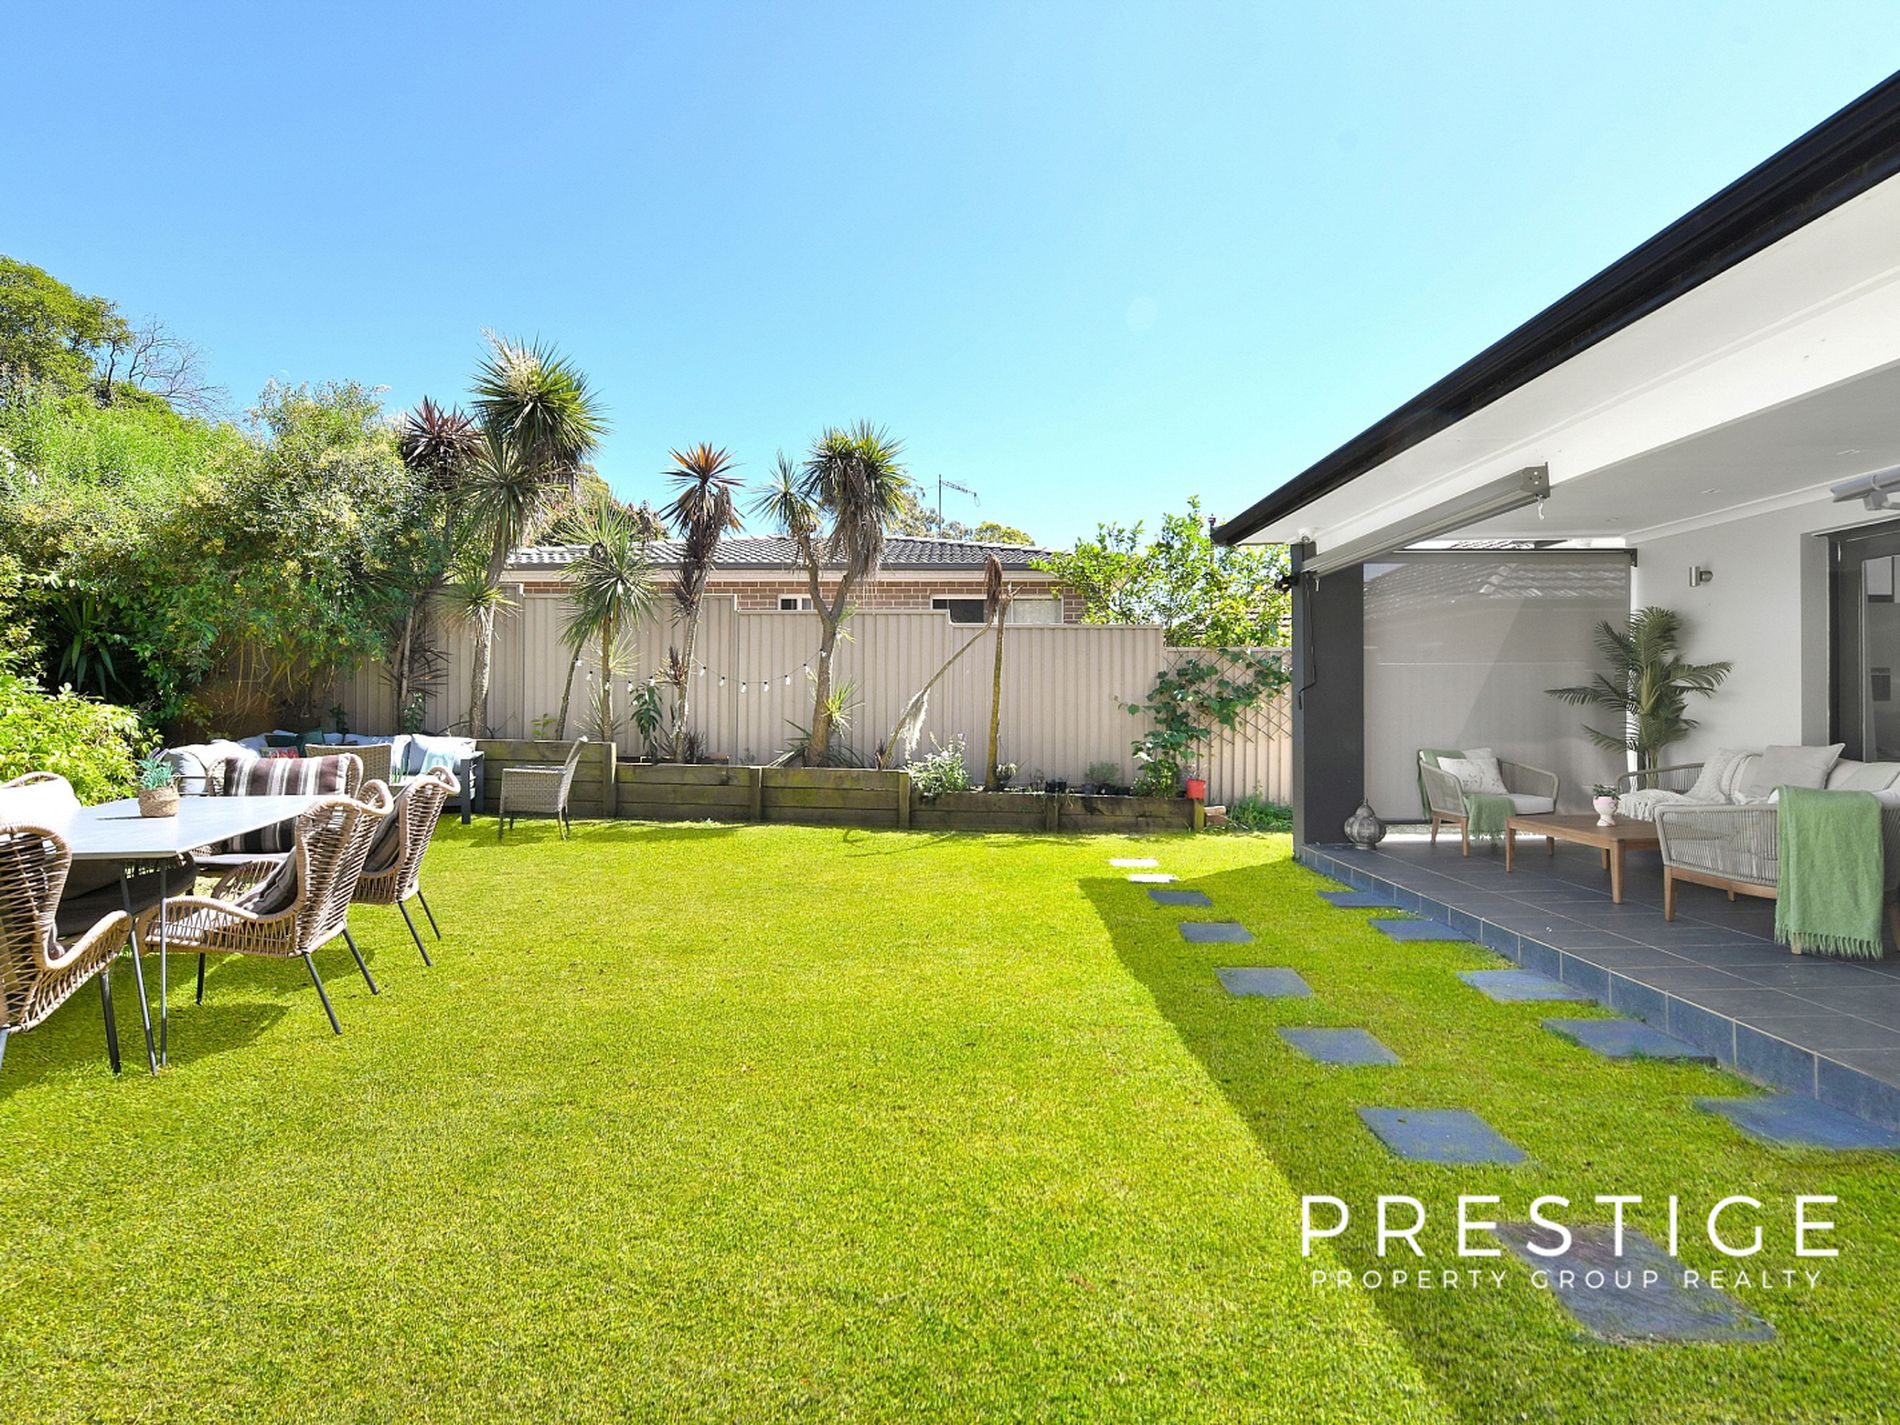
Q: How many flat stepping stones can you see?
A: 13